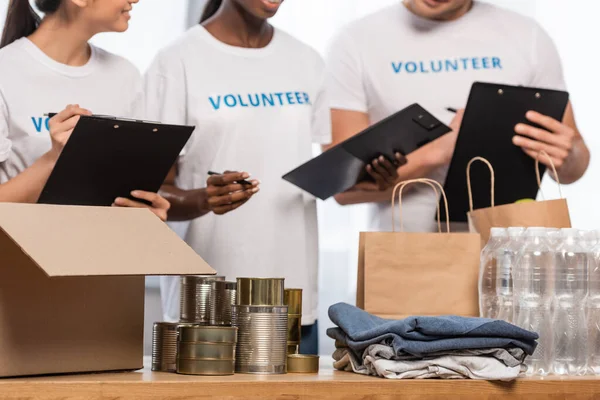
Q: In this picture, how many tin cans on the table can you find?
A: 12